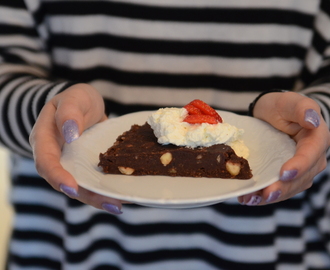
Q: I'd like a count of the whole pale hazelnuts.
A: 3